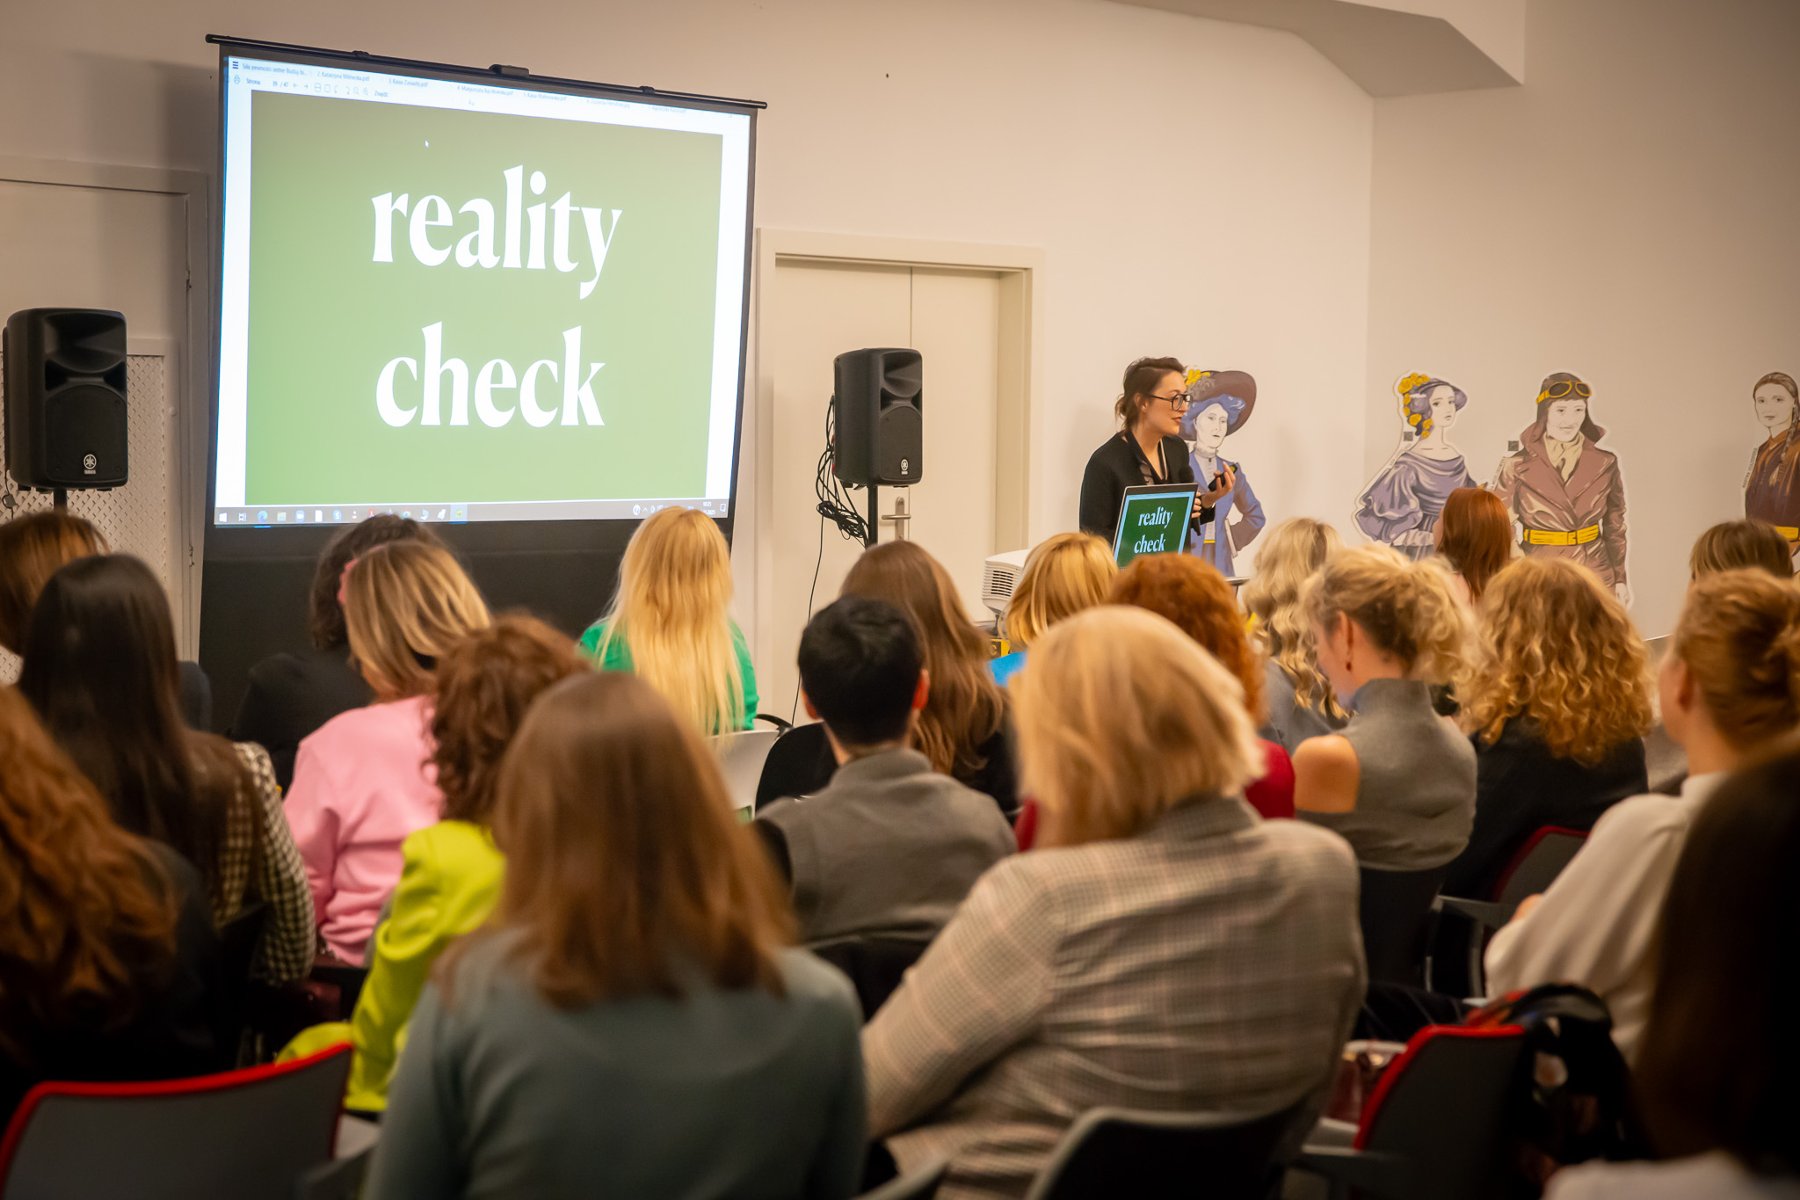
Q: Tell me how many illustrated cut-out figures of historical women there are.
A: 4